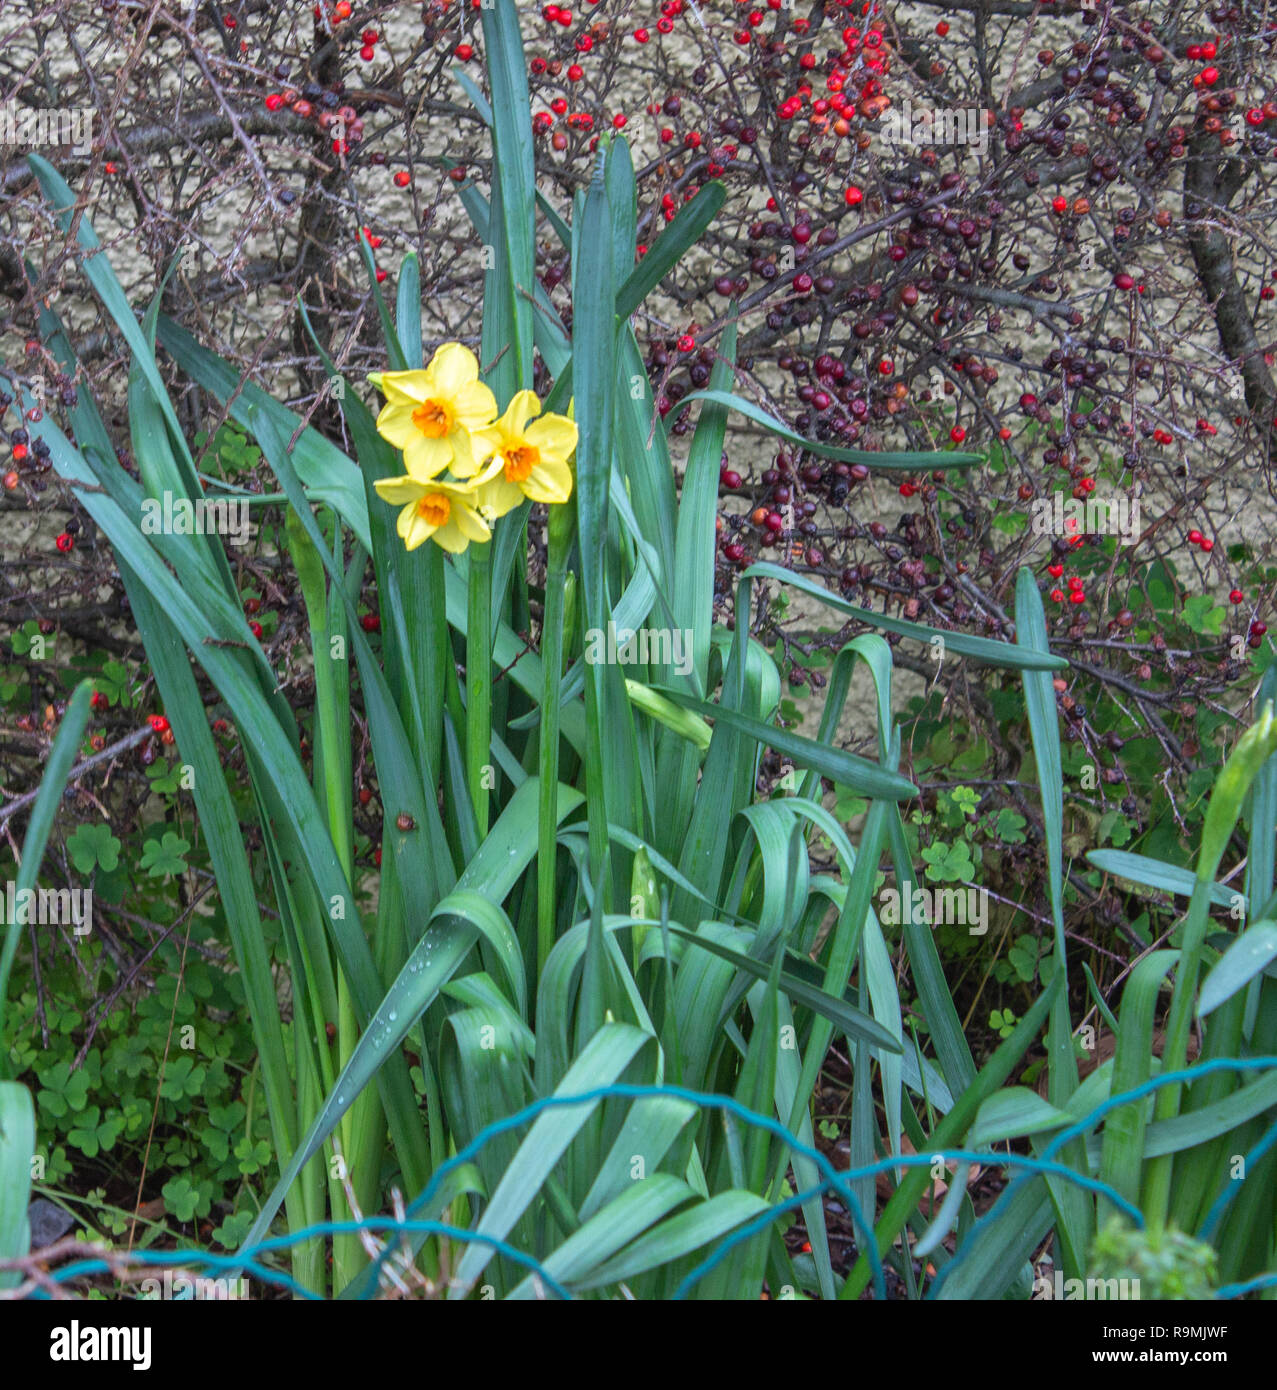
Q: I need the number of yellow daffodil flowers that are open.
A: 3